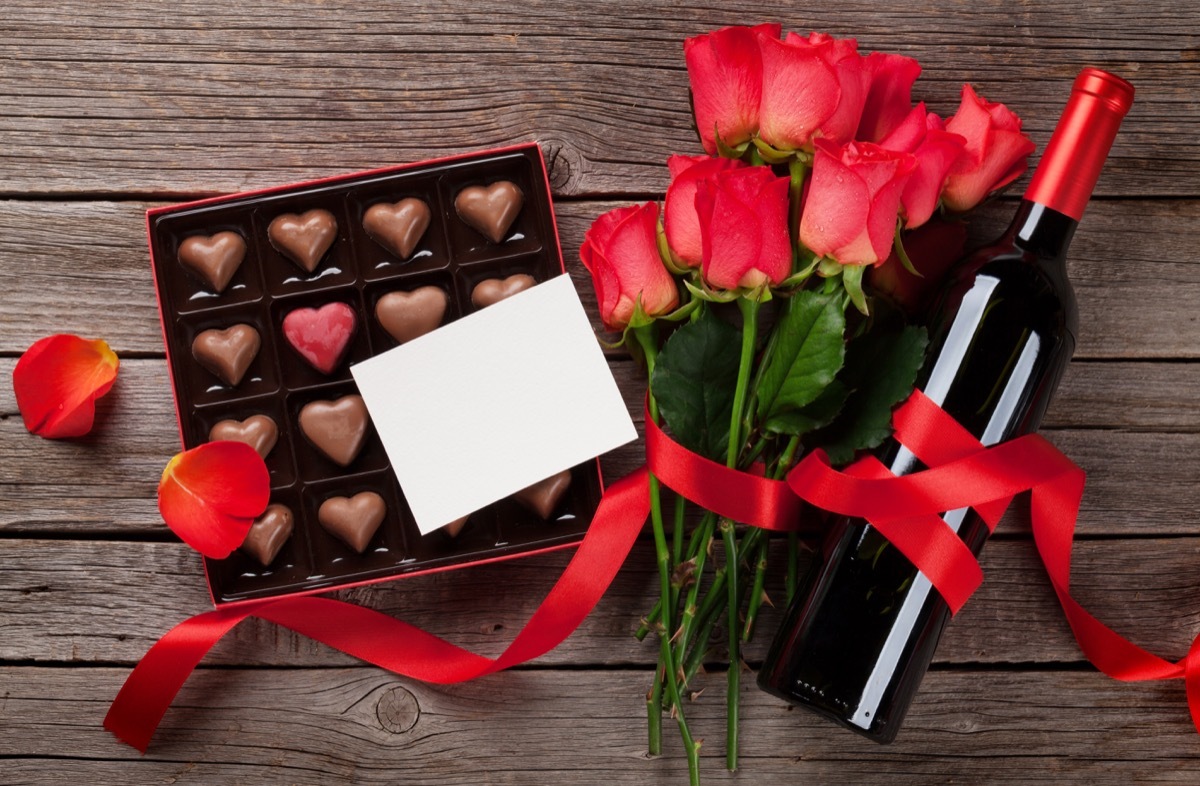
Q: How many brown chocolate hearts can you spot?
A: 13